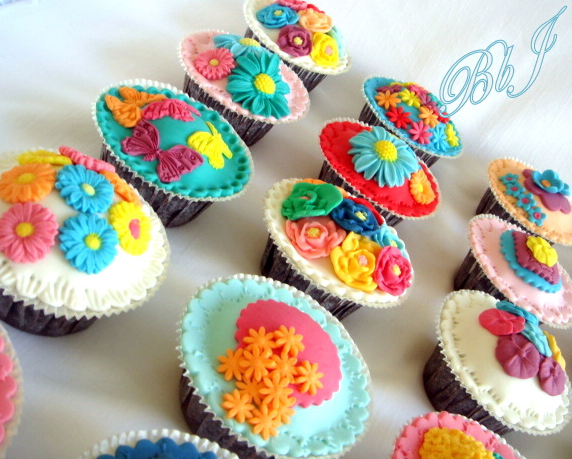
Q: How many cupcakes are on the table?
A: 14